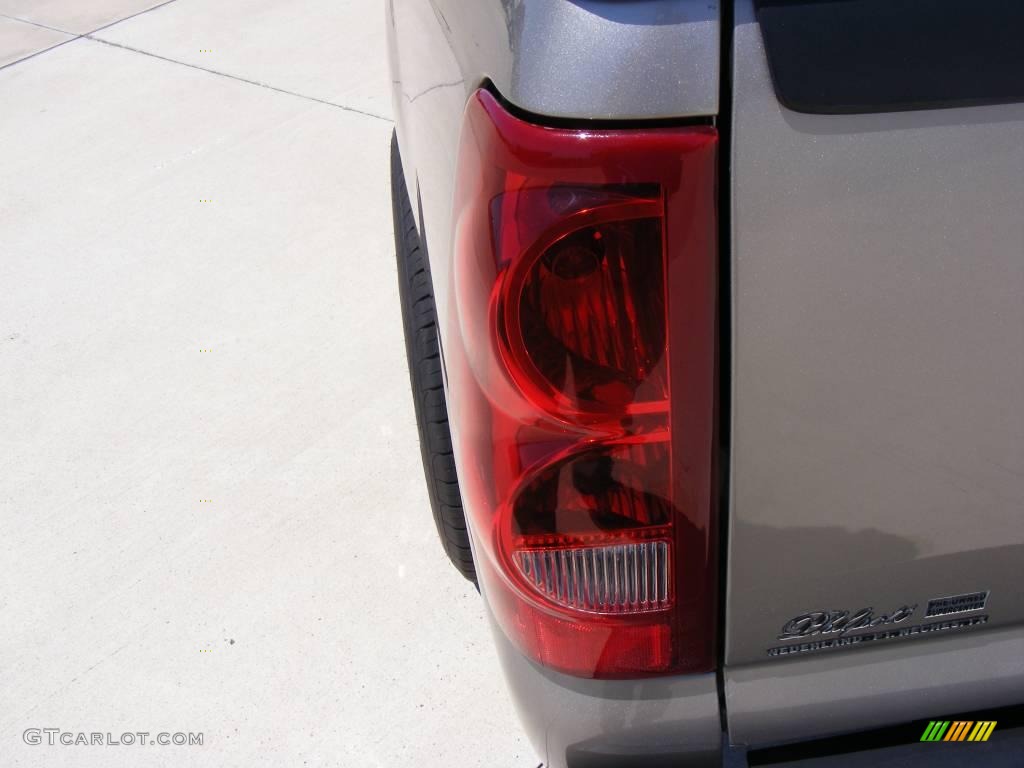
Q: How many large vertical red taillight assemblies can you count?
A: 1